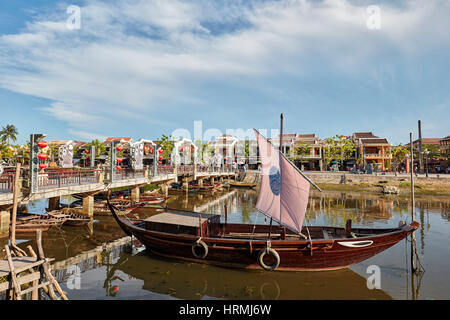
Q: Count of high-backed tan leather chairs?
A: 0